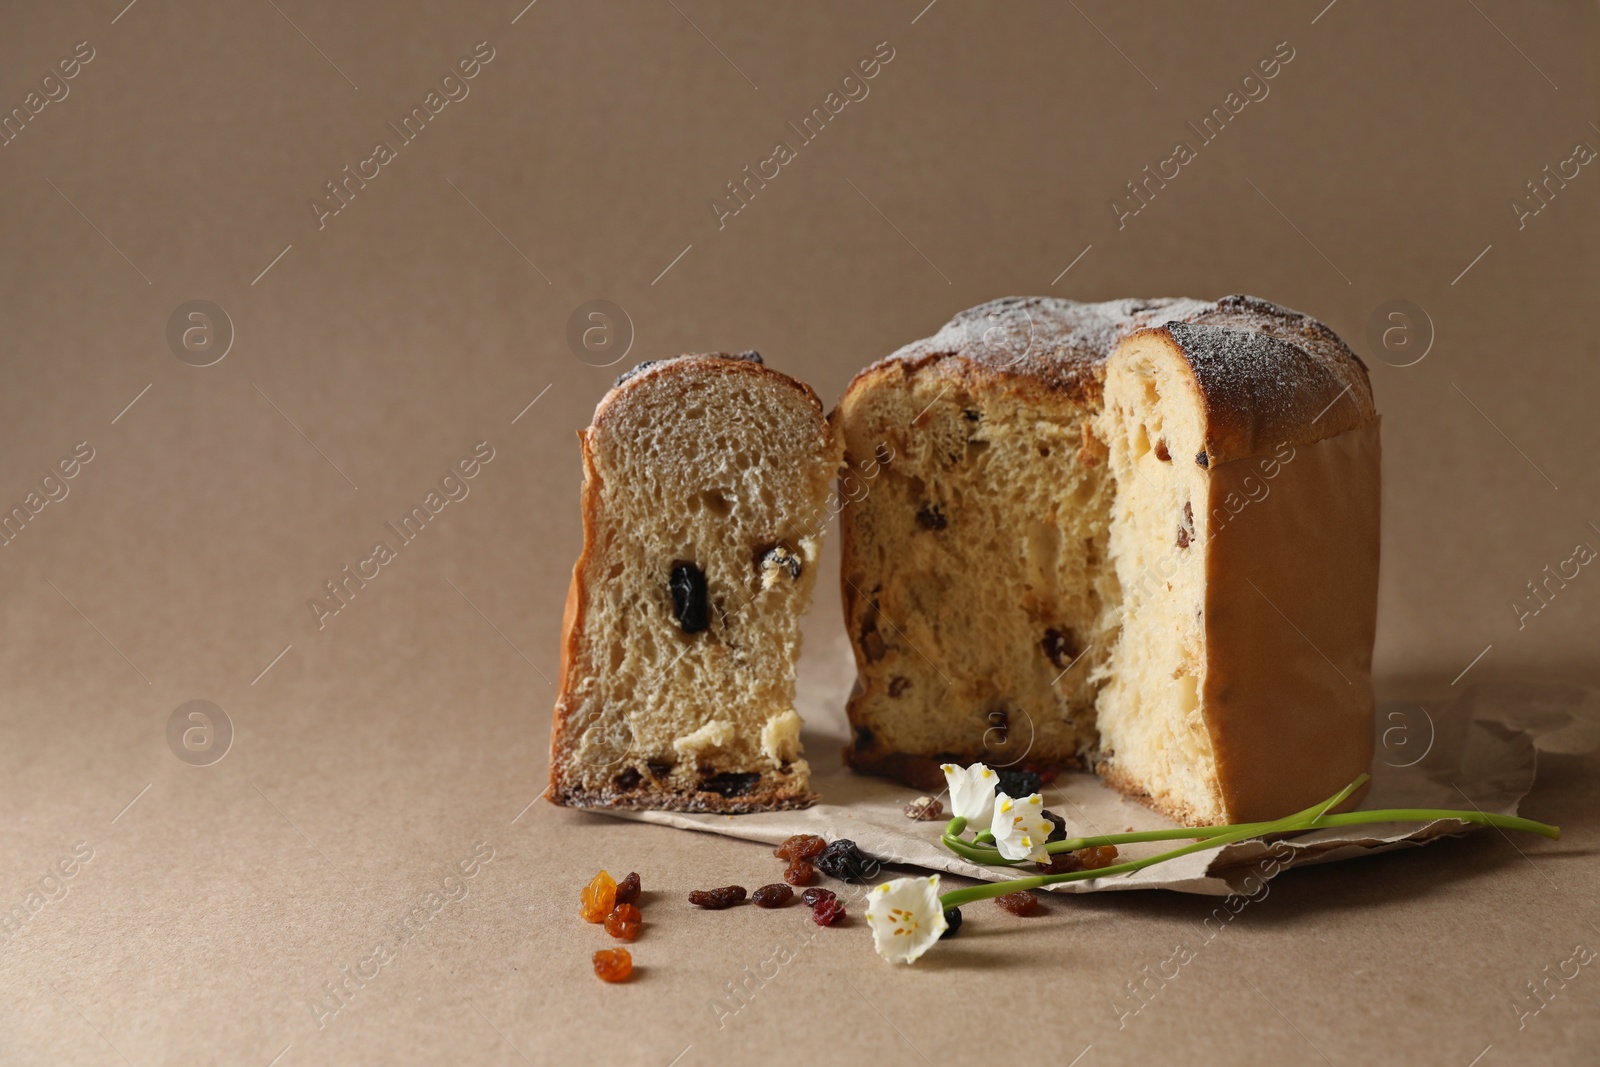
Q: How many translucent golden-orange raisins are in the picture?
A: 3